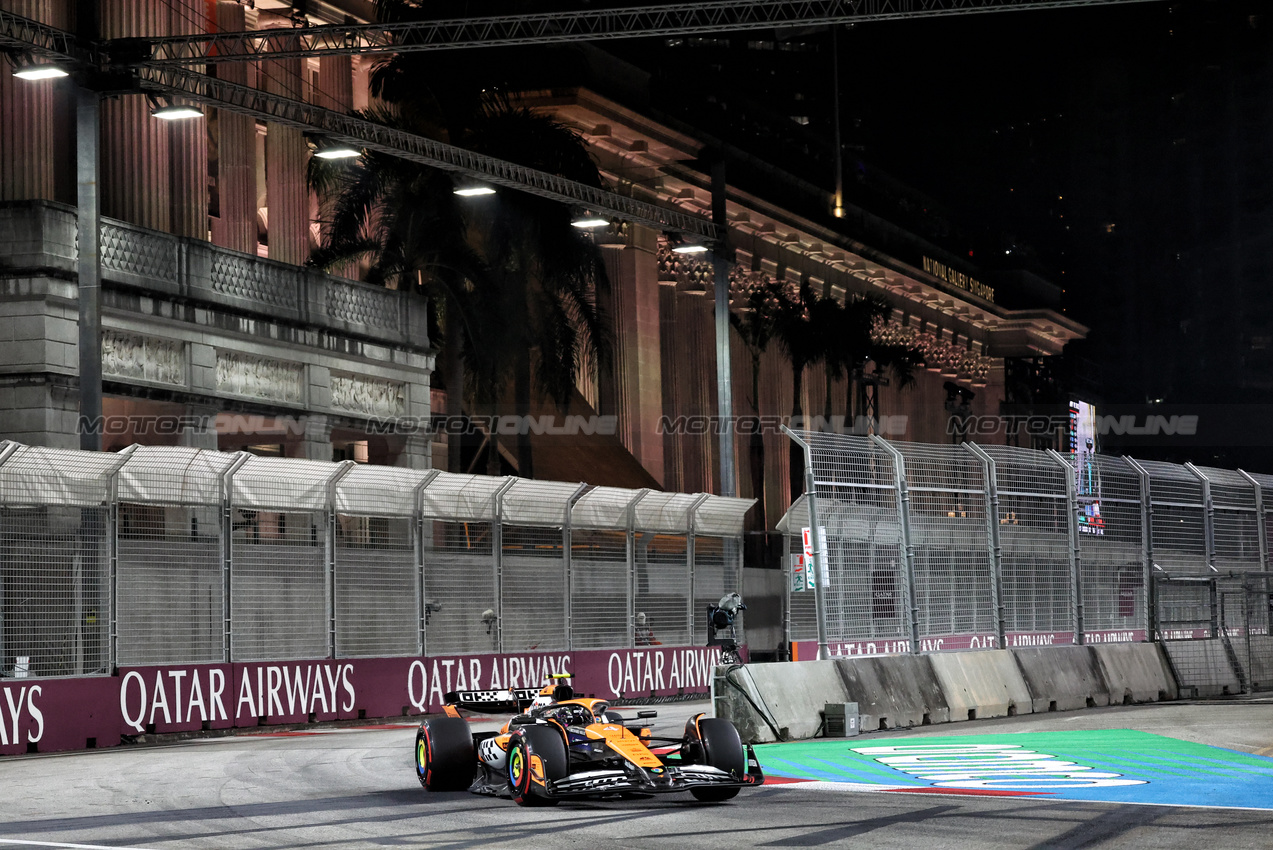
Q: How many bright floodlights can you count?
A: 6